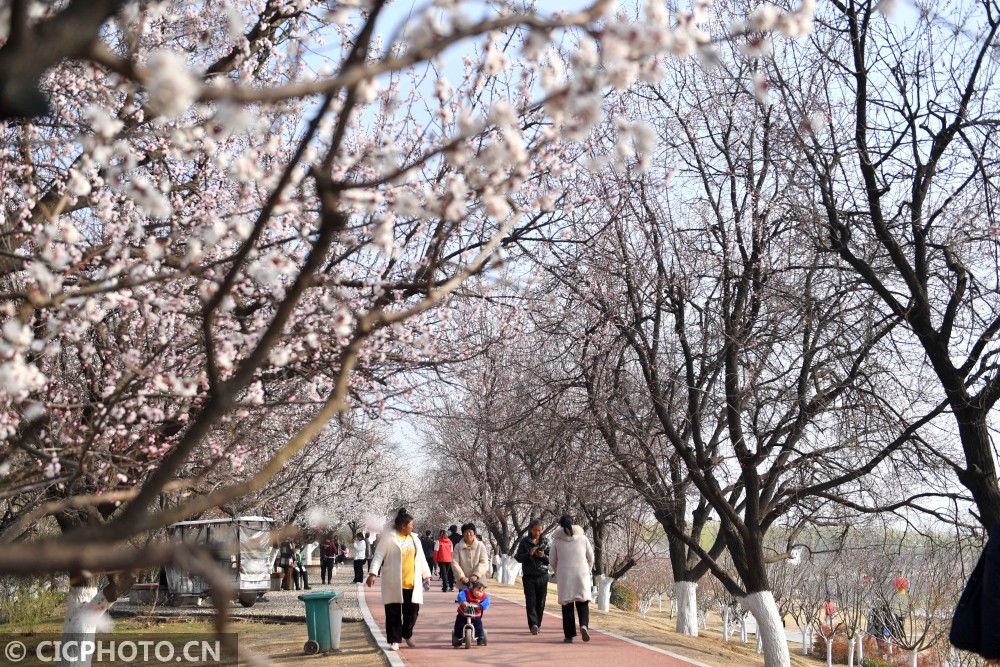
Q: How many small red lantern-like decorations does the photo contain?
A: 2